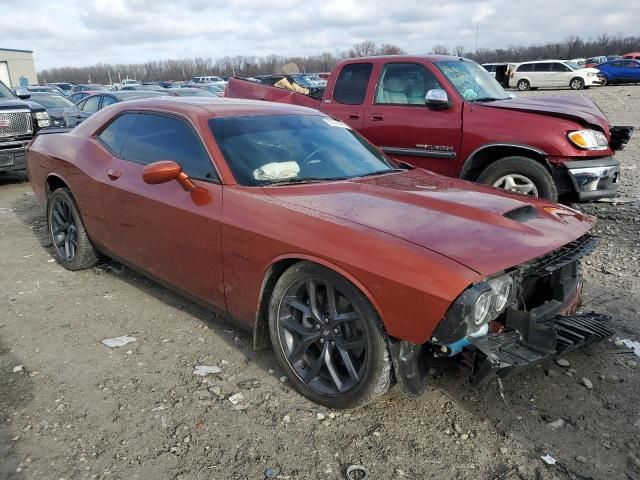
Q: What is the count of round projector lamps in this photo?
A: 2